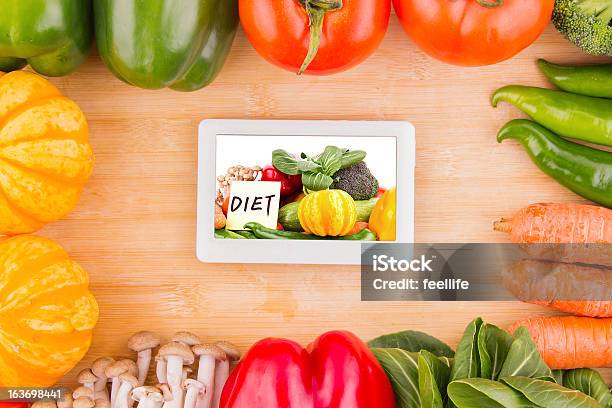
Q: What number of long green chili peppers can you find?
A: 3